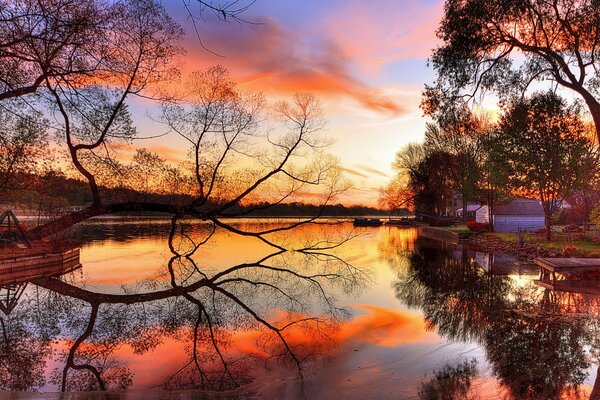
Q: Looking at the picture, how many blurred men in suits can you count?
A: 0